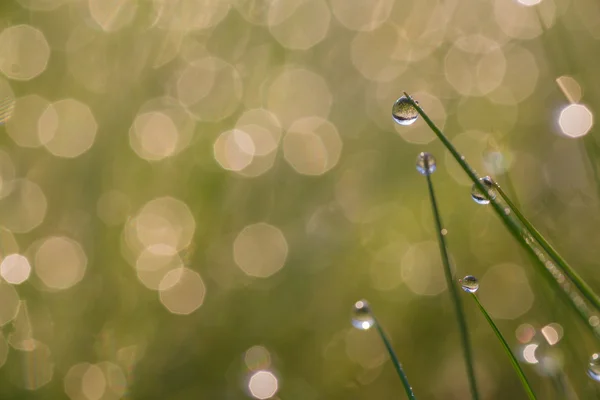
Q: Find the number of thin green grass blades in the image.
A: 5